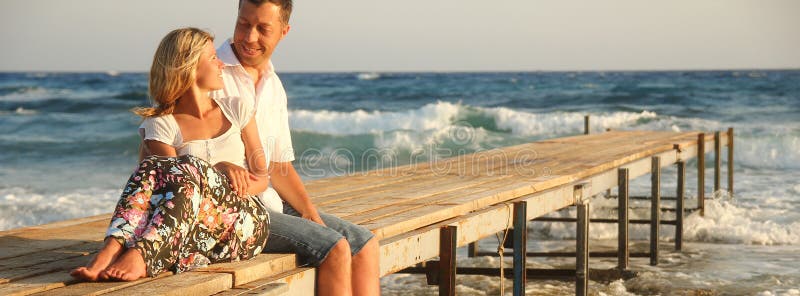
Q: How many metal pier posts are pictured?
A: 10